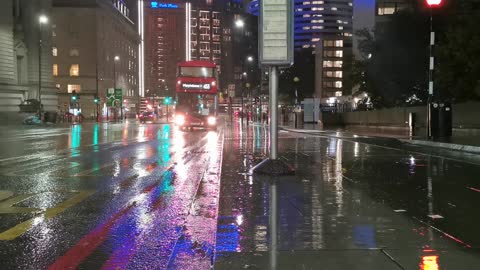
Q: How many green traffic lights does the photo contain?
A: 3